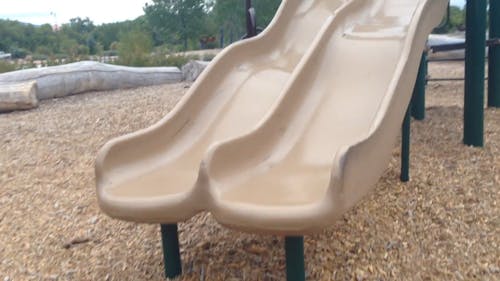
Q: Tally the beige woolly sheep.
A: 0